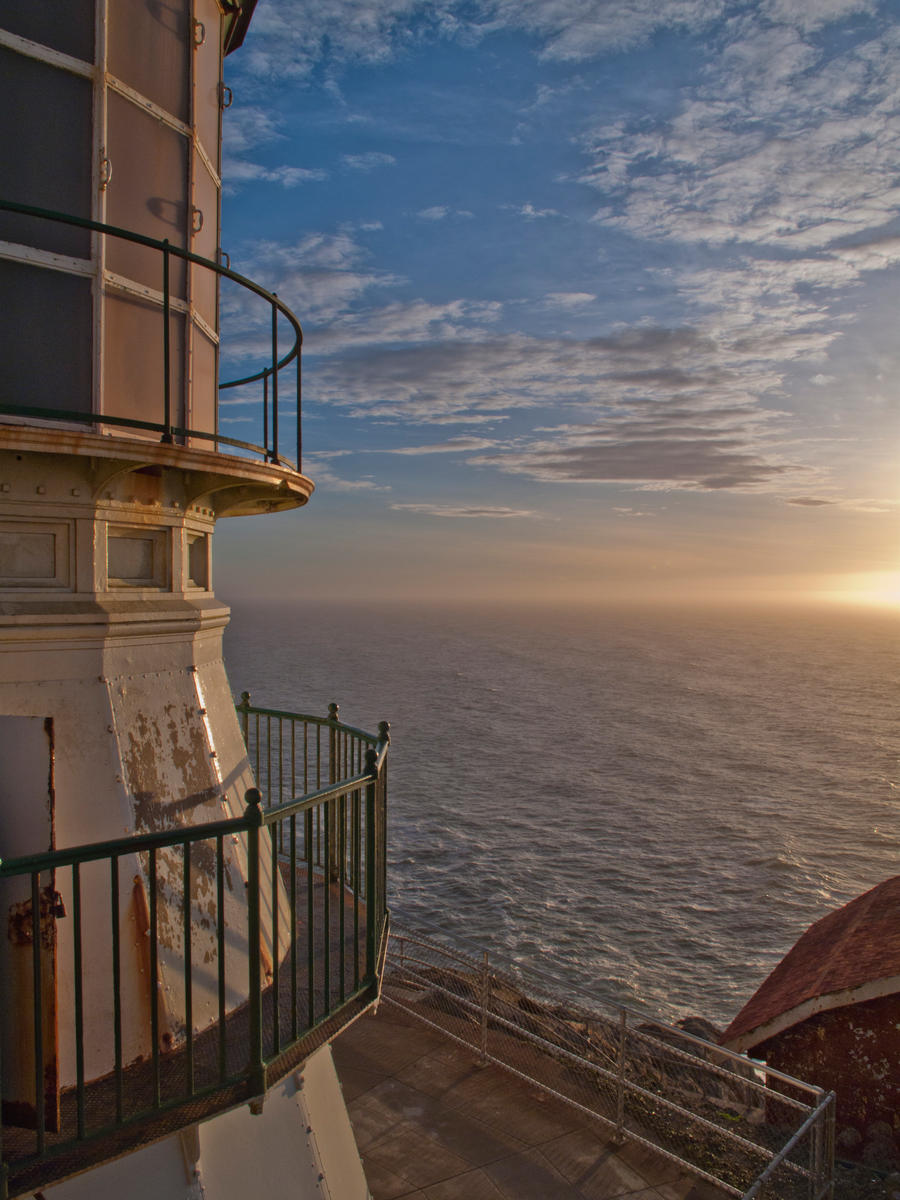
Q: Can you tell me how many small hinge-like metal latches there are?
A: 5